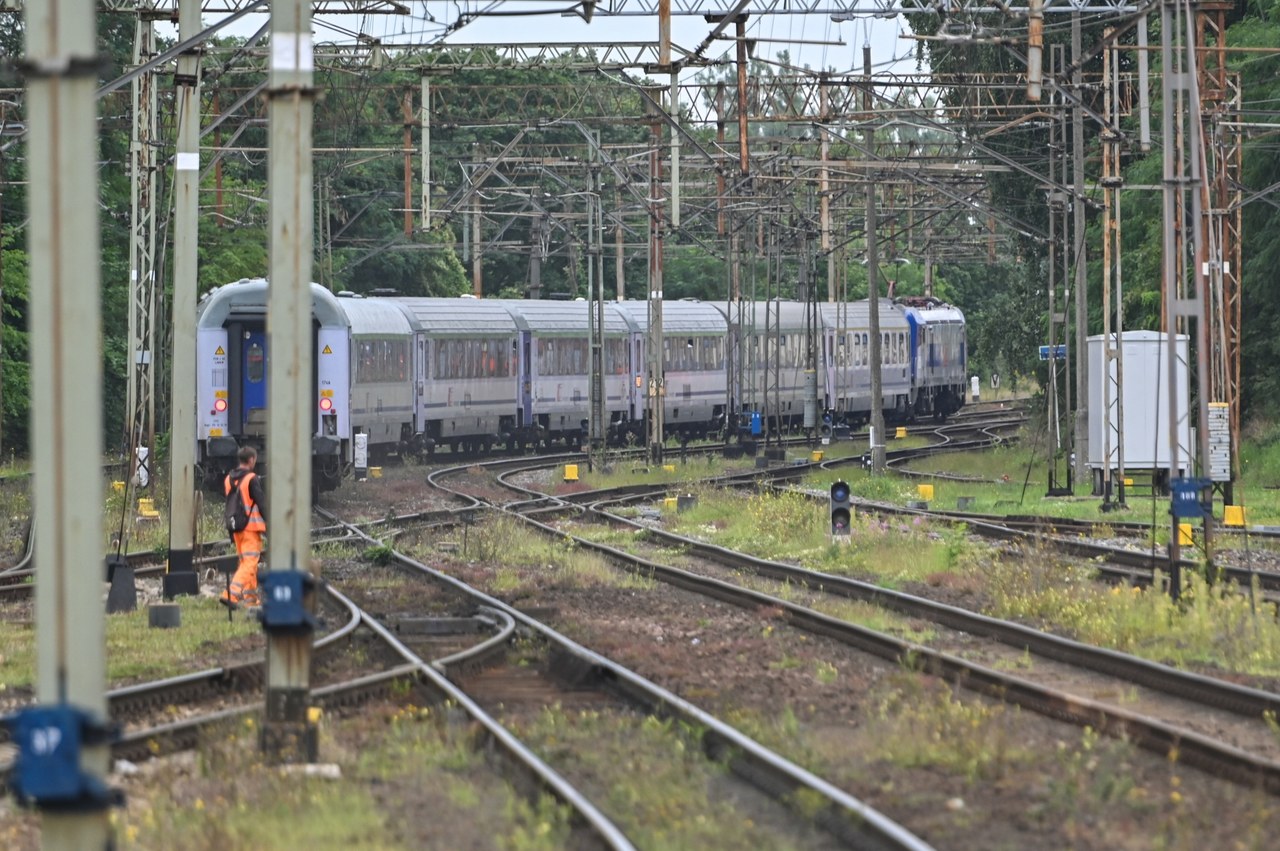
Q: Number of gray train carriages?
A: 6